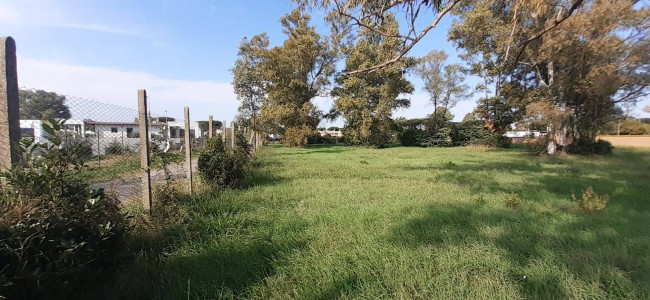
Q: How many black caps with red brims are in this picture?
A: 0